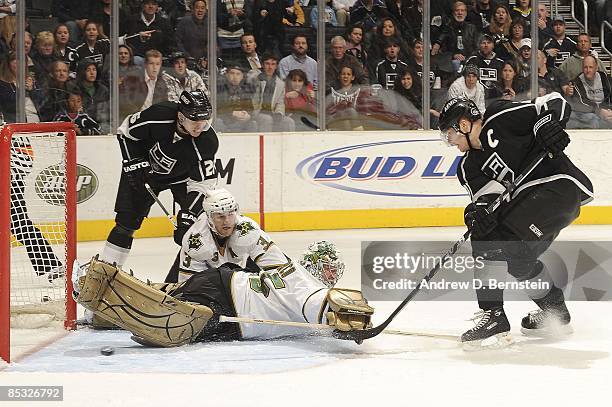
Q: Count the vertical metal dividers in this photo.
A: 6